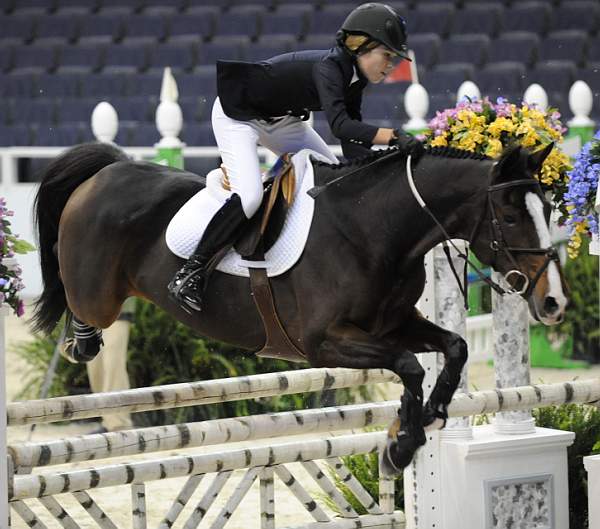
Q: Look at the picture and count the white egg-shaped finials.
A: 6